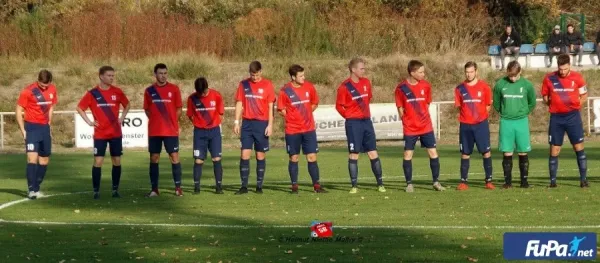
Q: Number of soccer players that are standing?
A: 11